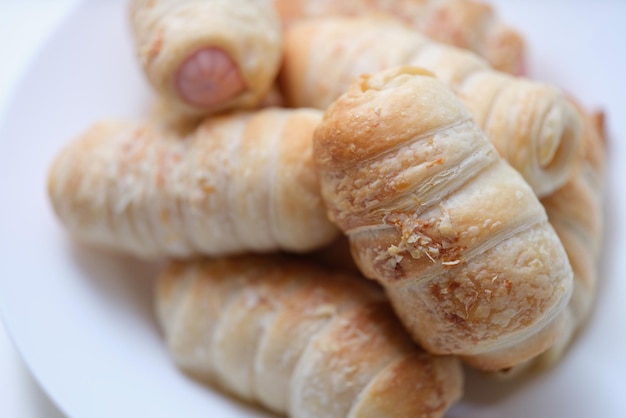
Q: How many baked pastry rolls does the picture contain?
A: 7